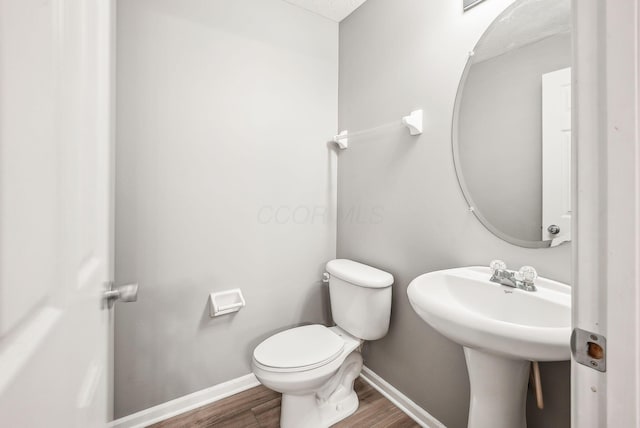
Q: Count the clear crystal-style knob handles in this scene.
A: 2